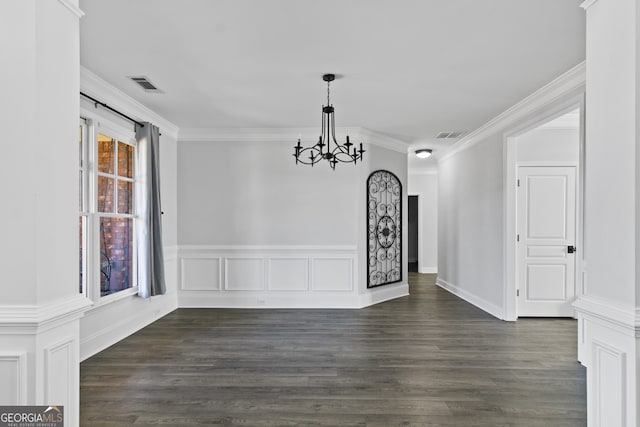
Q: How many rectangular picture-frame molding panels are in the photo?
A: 7